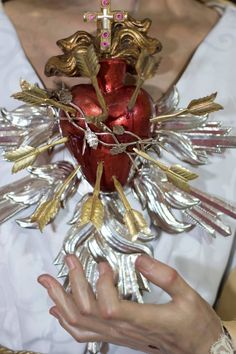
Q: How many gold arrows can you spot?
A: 9